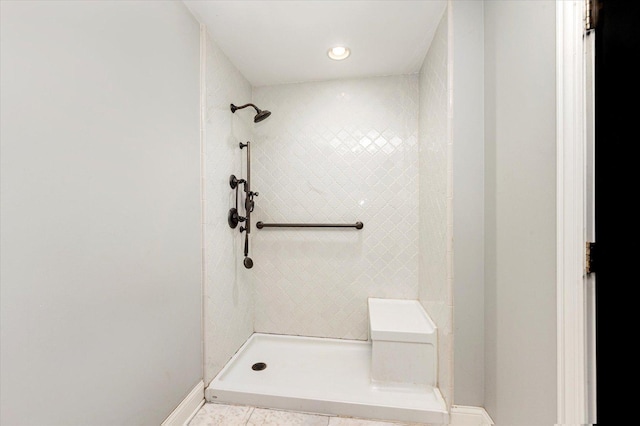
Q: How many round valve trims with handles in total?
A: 2